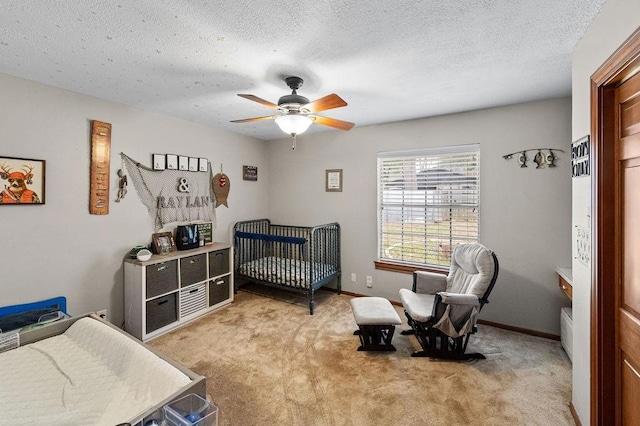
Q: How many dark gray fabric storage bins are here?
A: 5